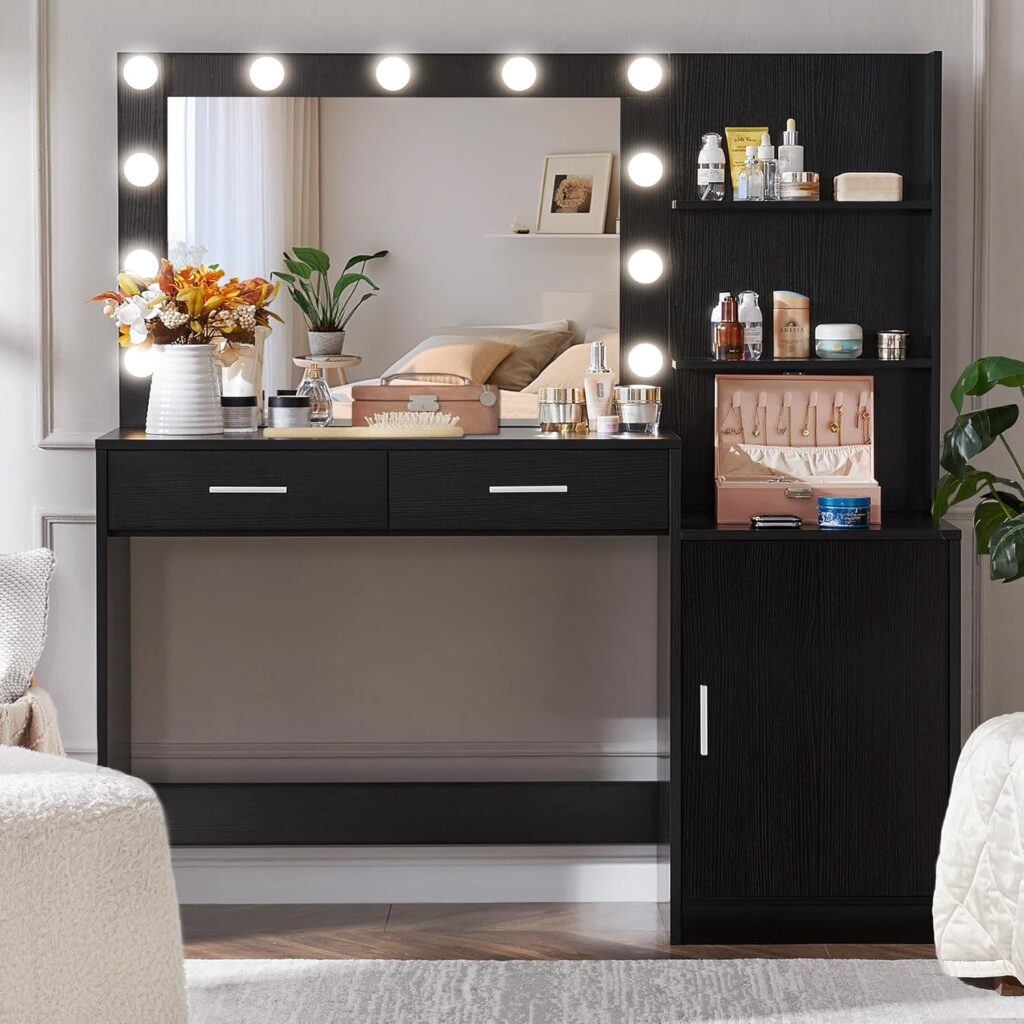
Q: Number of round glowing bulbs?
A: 11